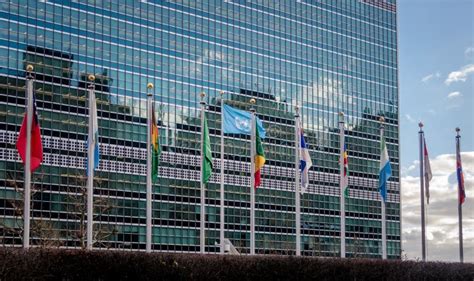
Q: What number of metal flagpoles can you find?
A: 11